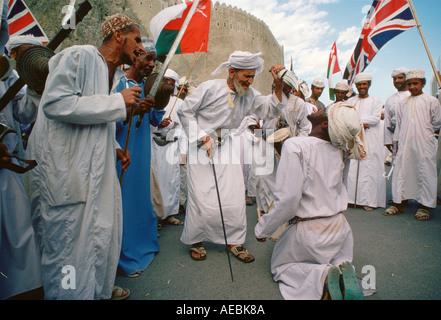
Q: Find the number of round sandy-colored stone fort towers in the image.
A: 1